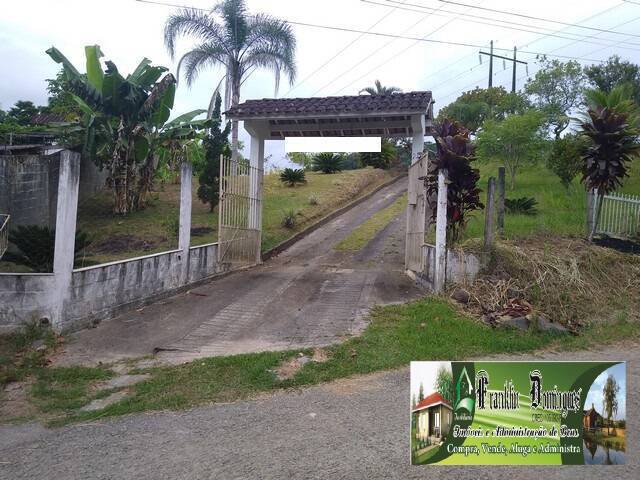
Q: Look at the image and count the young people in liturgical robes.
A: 0